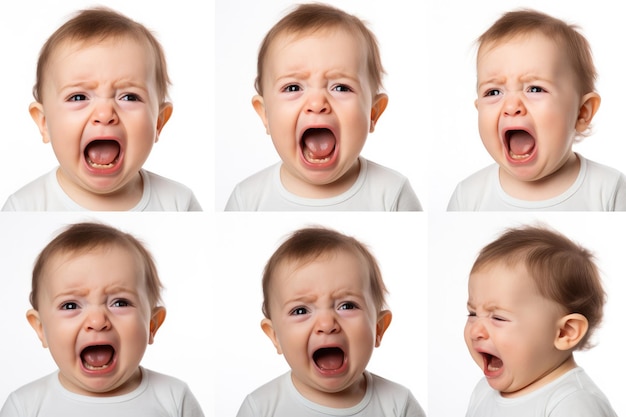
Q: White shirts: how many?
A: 6